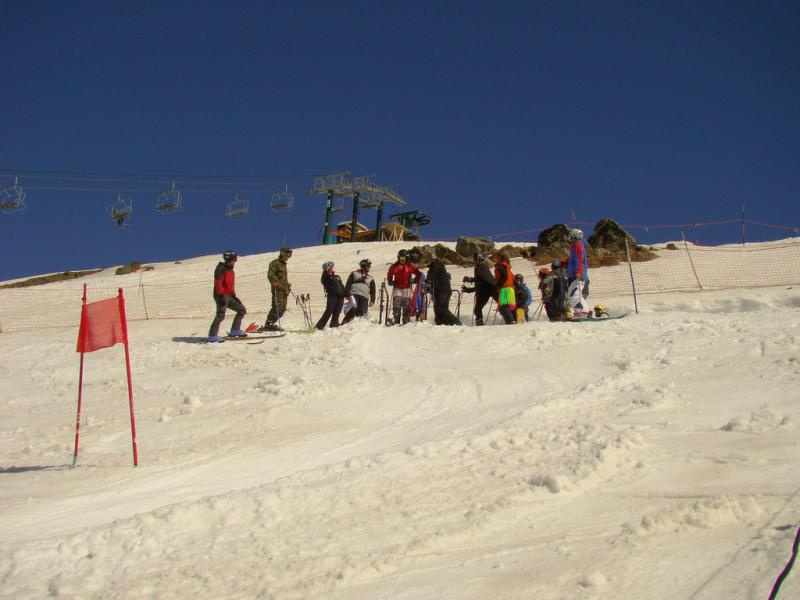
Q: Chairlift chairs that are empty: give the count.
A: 4